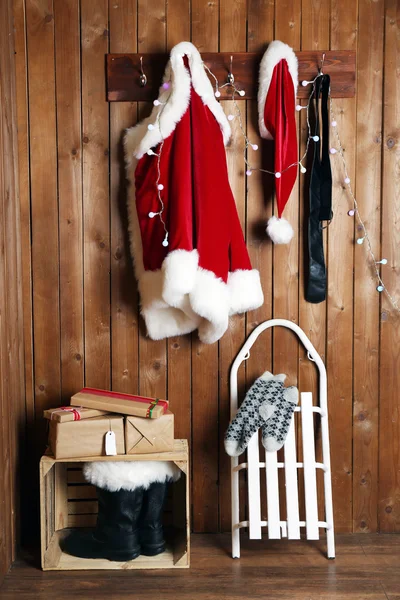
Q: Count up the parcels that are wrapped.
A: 4